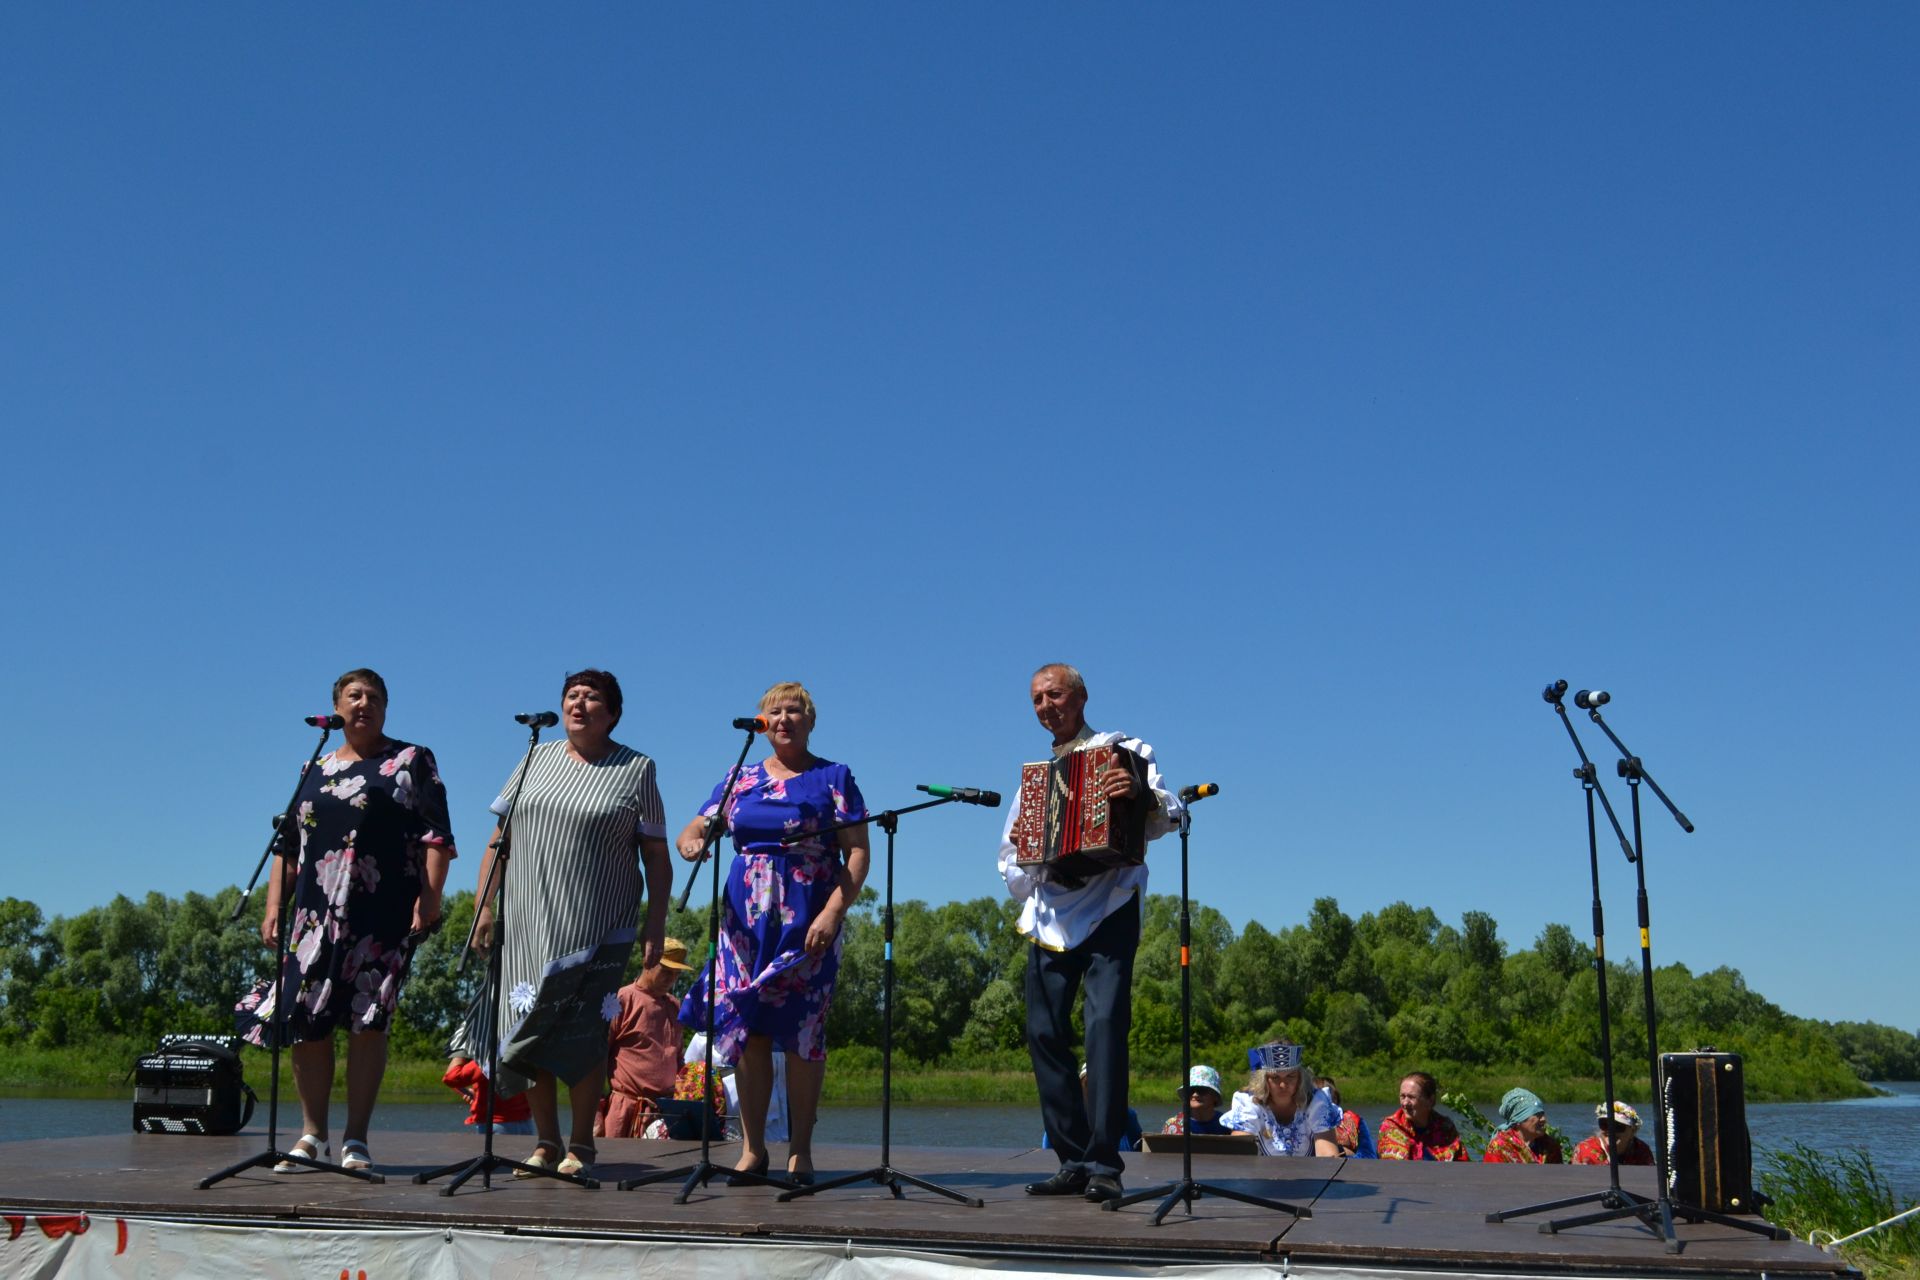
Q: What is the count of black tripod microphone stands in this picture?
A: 7